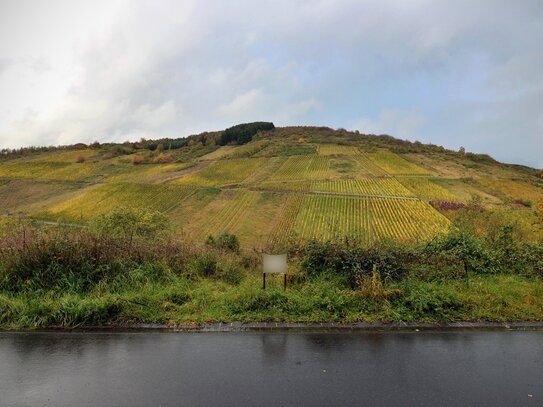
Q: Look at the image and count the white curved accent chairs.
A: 0